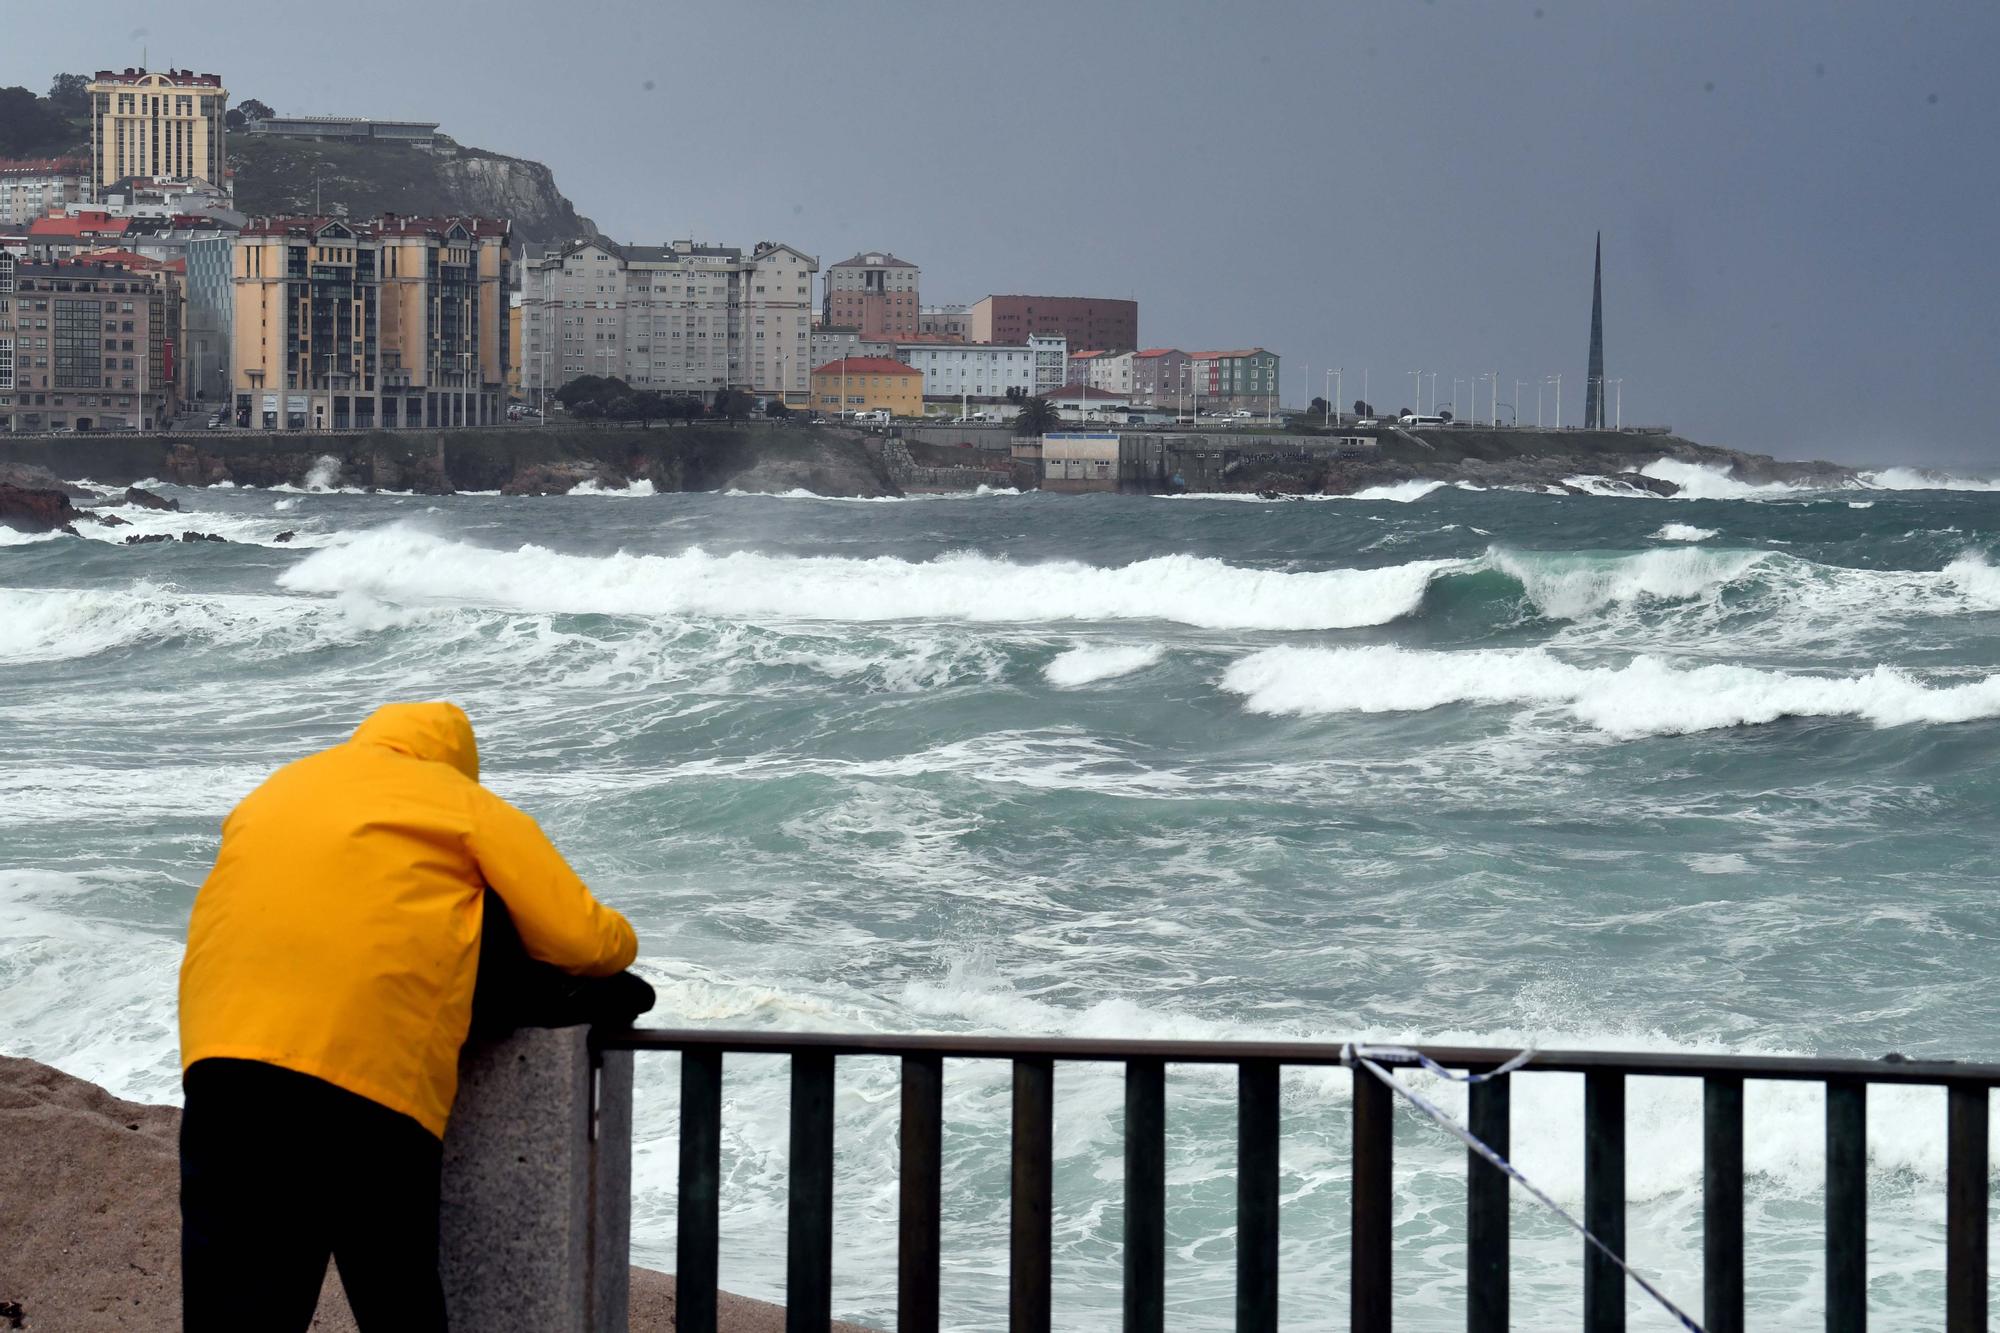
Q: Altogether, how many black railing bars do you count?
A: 12